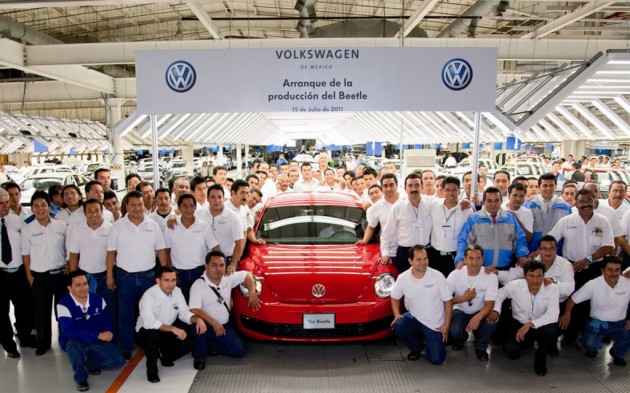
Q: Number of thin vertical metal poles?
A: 2